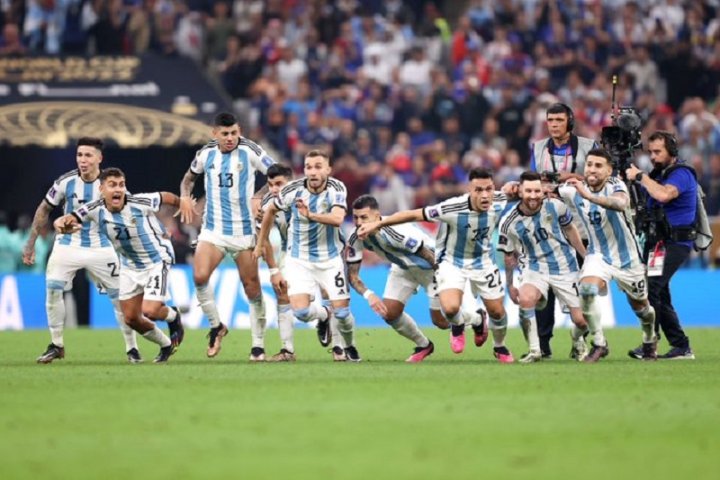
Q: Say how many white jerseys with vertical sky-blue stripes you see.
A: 9